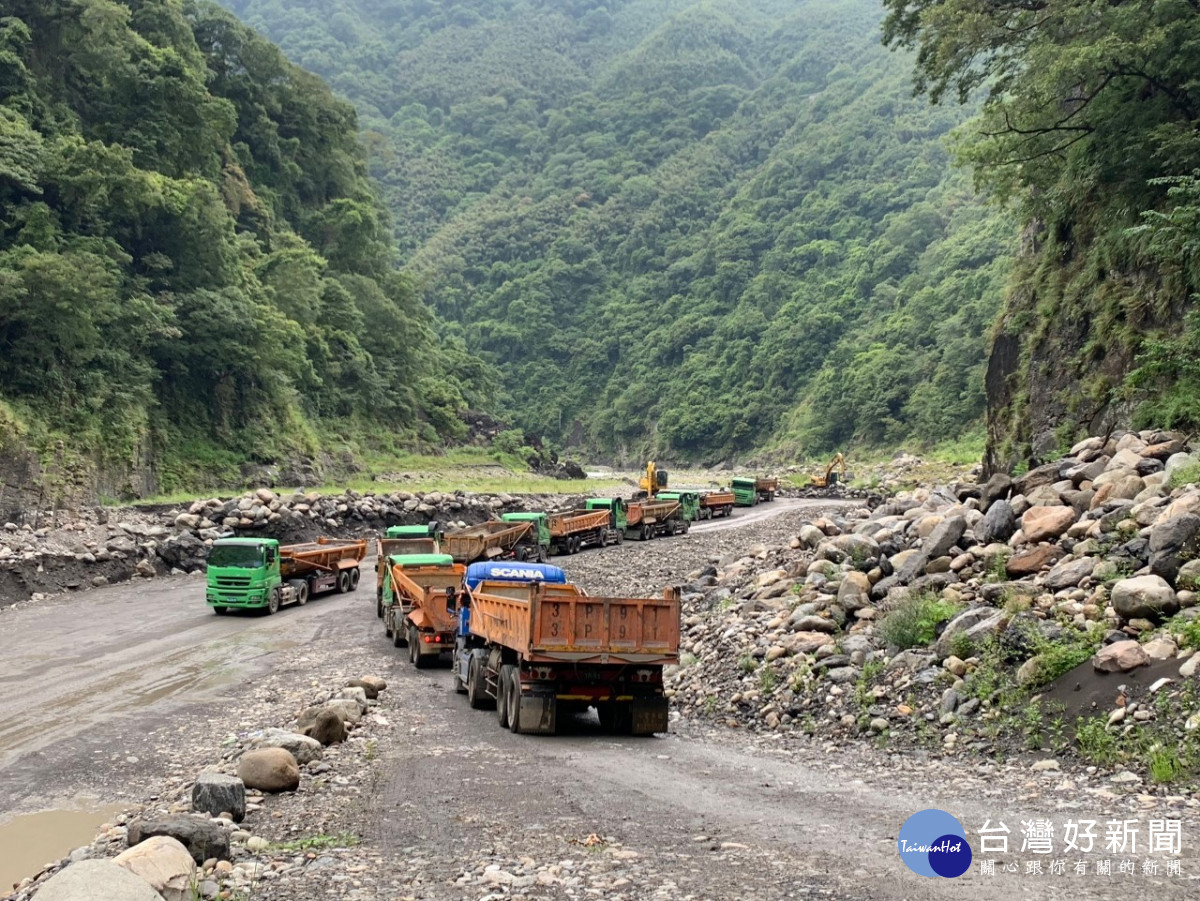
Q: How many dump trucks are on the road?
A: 9